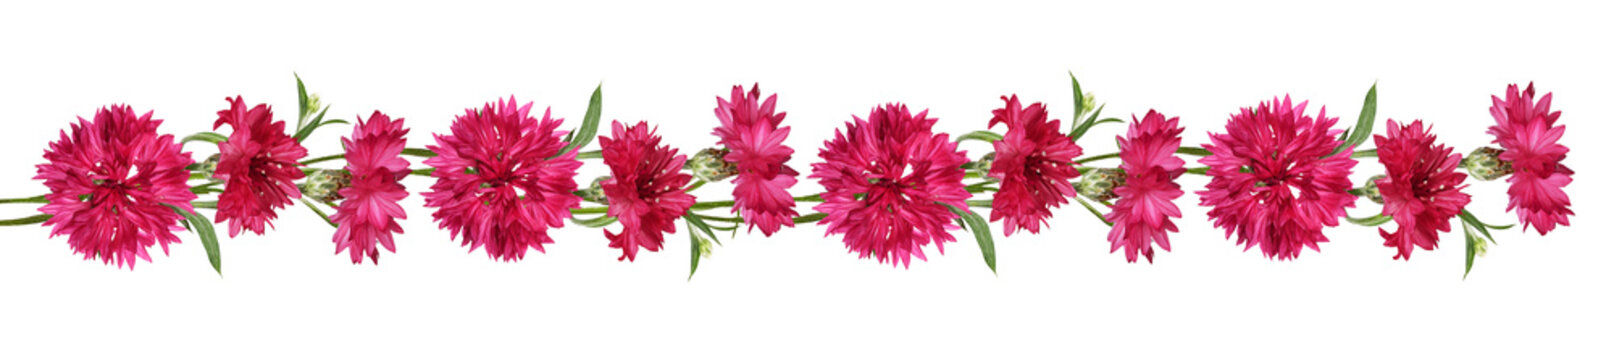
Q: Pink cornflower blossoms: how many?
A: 12